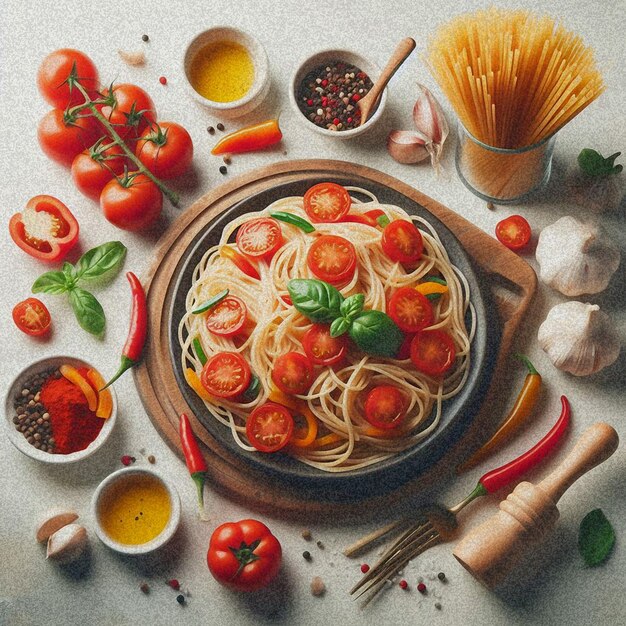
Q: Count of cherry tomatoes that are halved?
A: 14